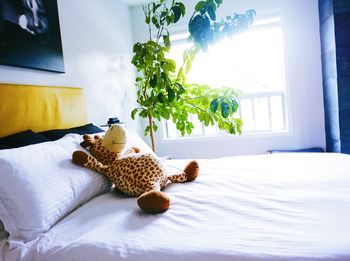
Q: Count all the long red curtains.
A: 0